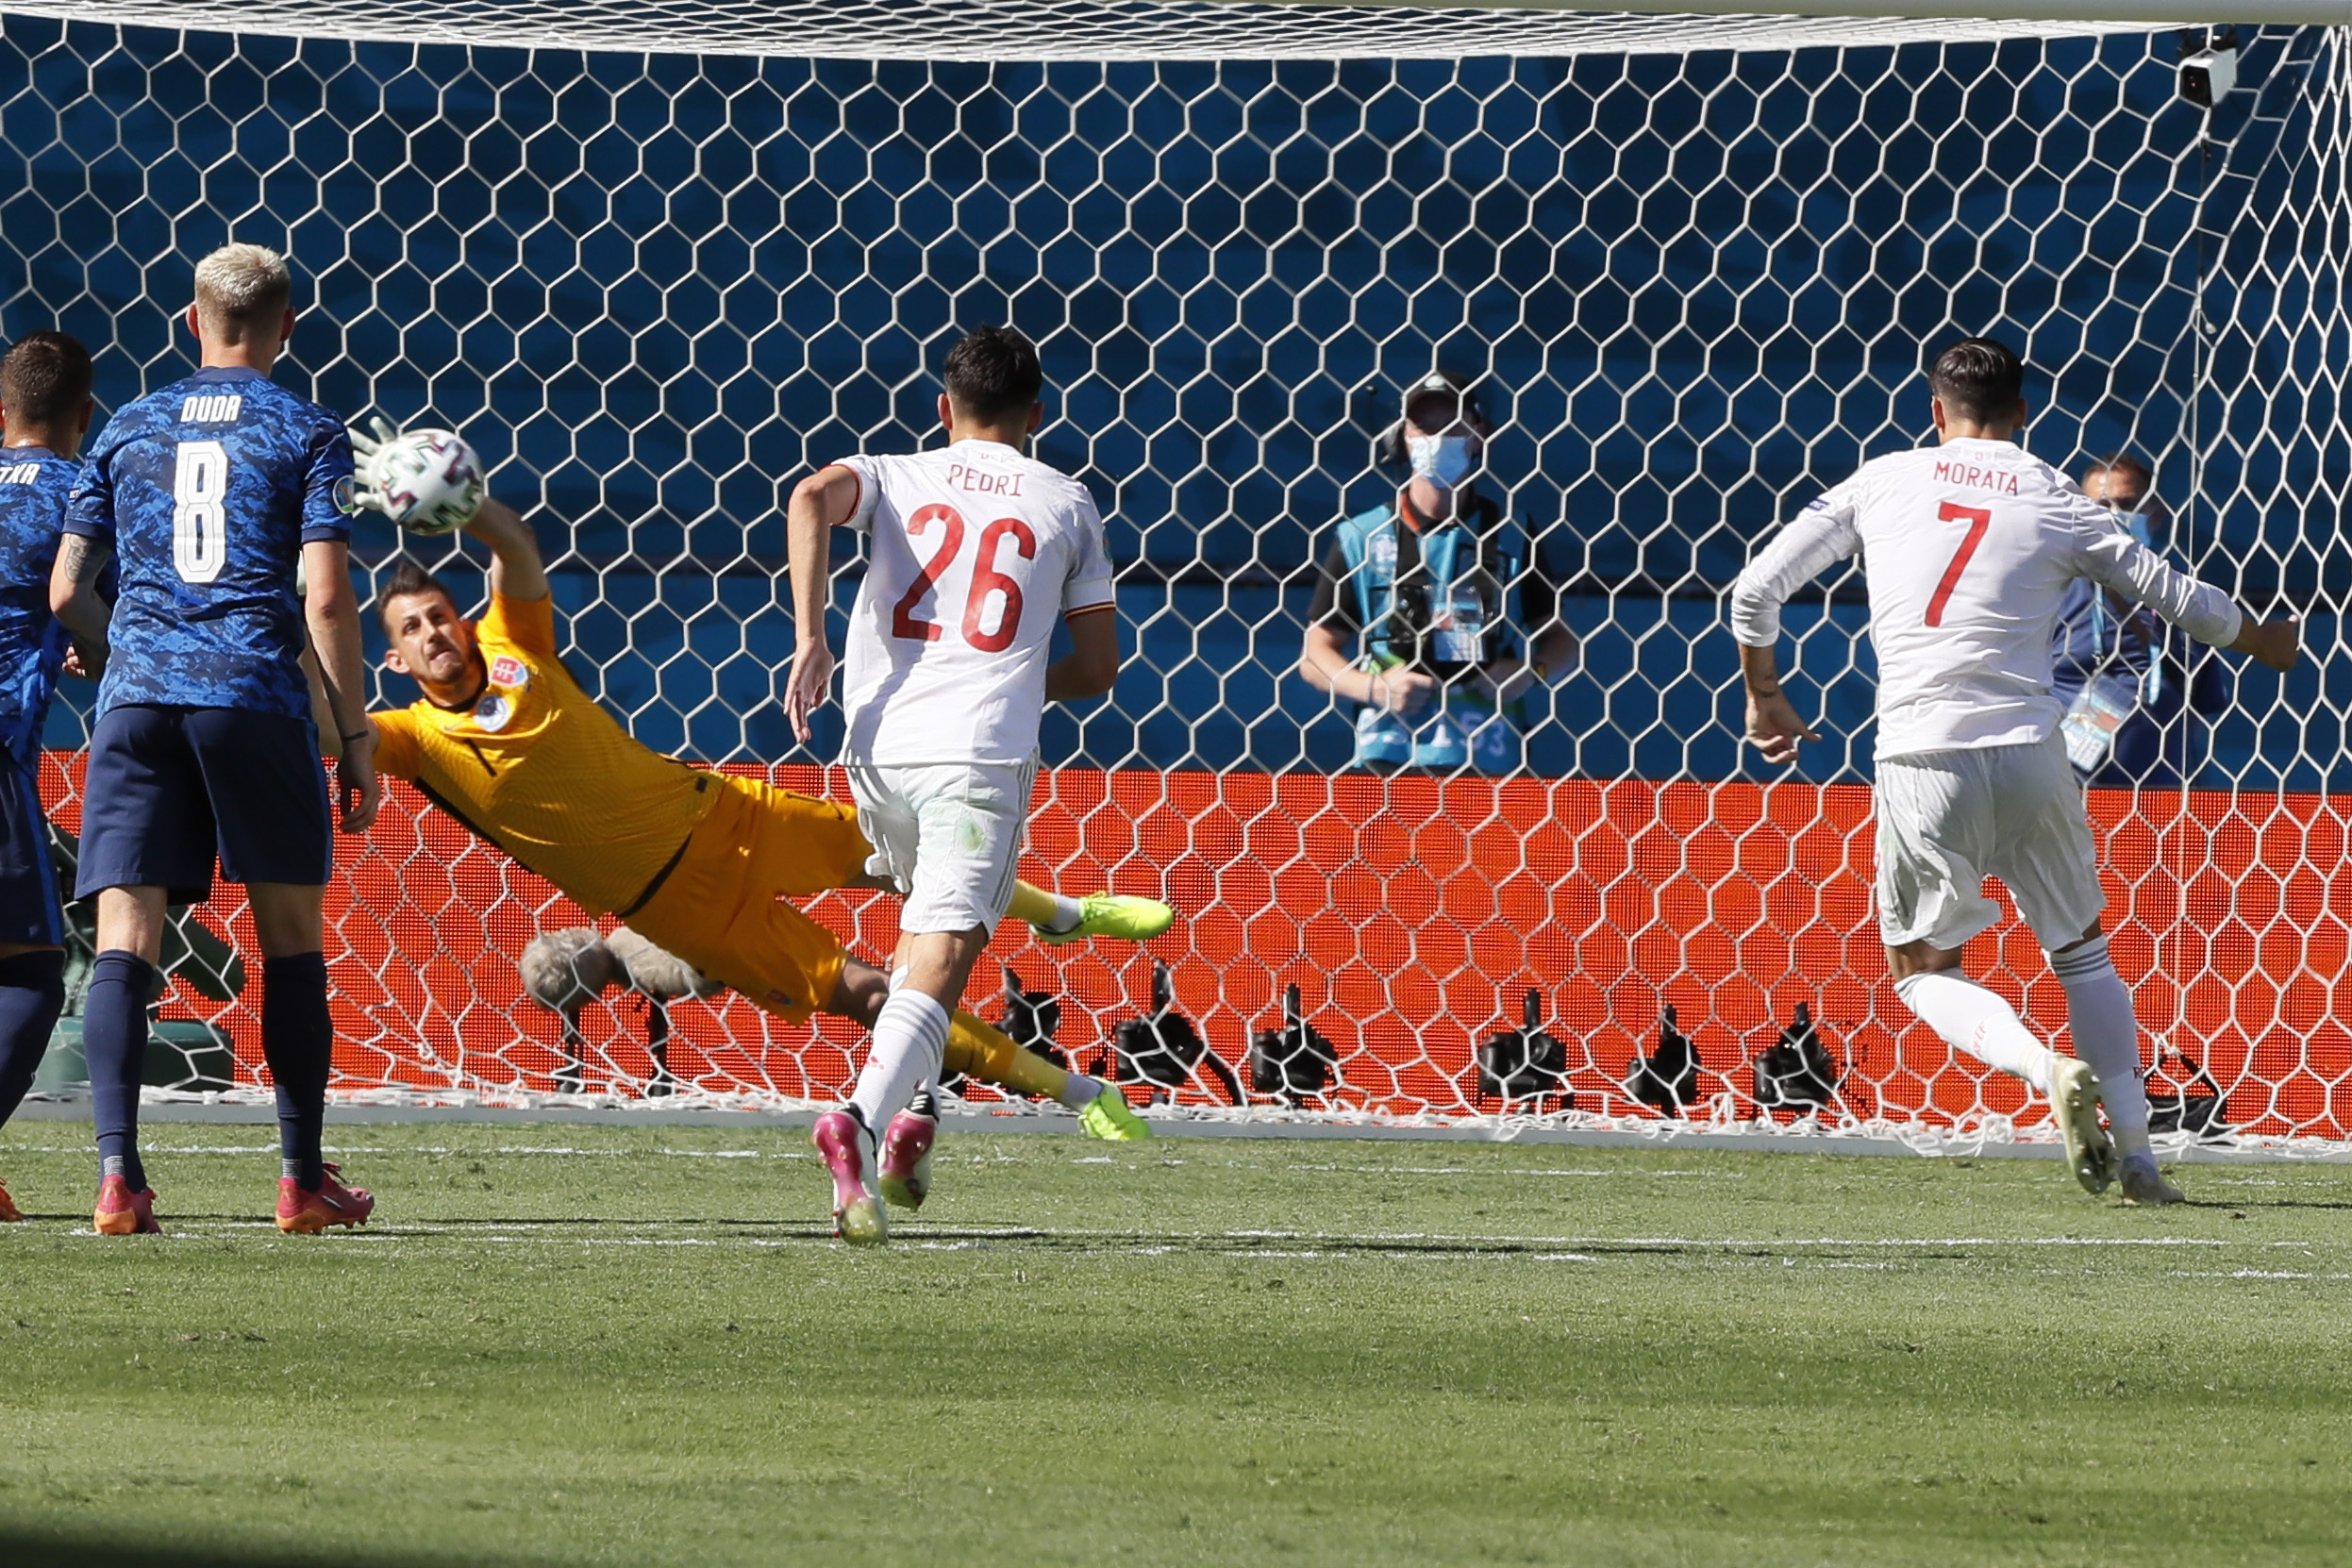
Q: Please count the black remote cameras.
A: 6